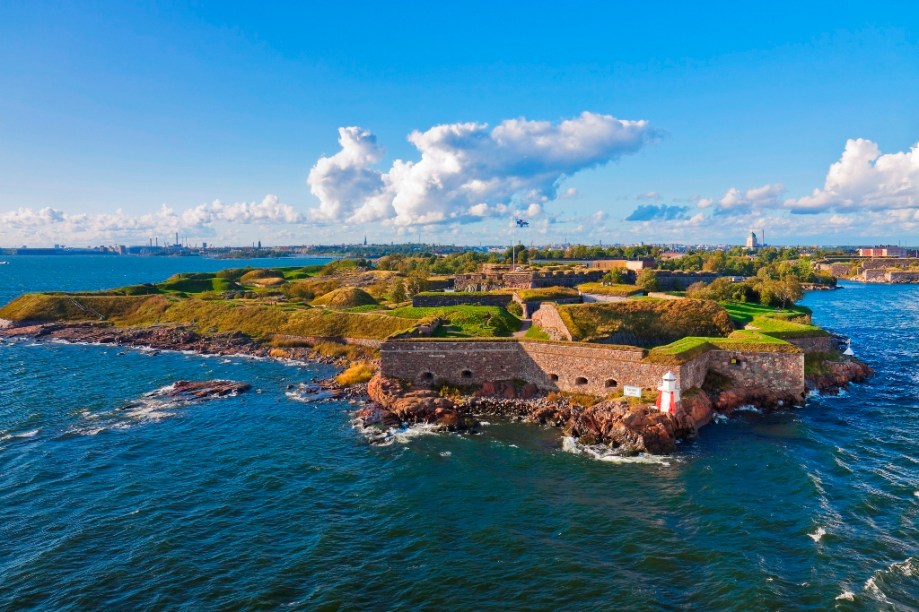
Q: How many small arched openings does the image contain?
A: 5